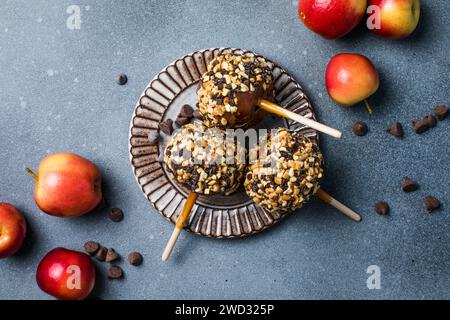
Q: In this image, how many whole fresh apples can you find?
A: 6